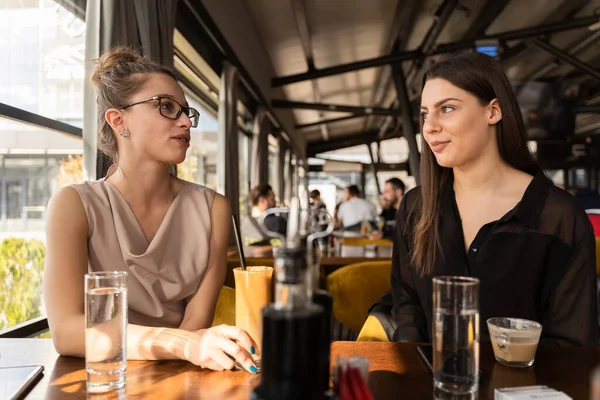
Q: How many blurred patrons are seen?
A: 4